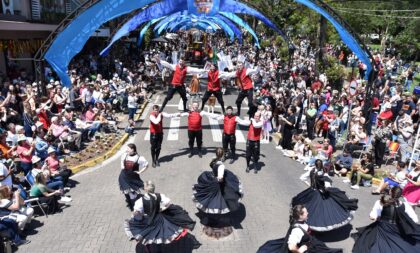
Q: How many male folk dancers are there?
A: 7